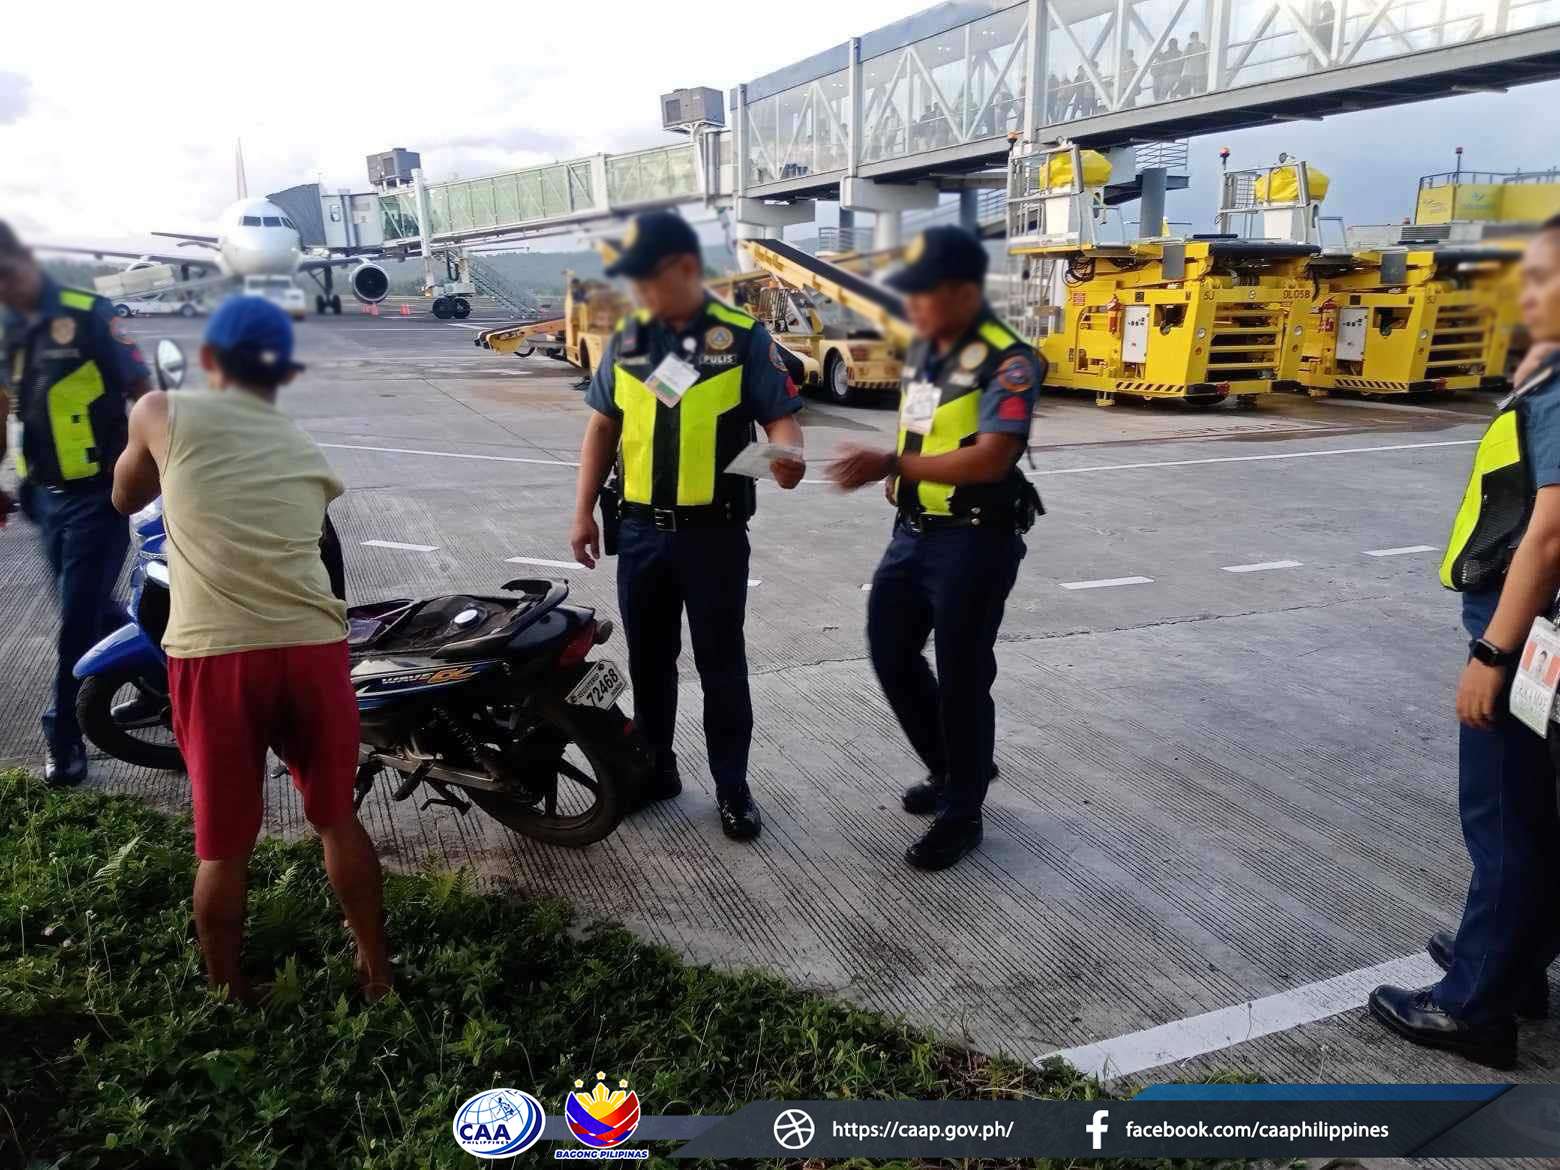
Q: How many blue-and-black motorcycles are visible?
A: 1